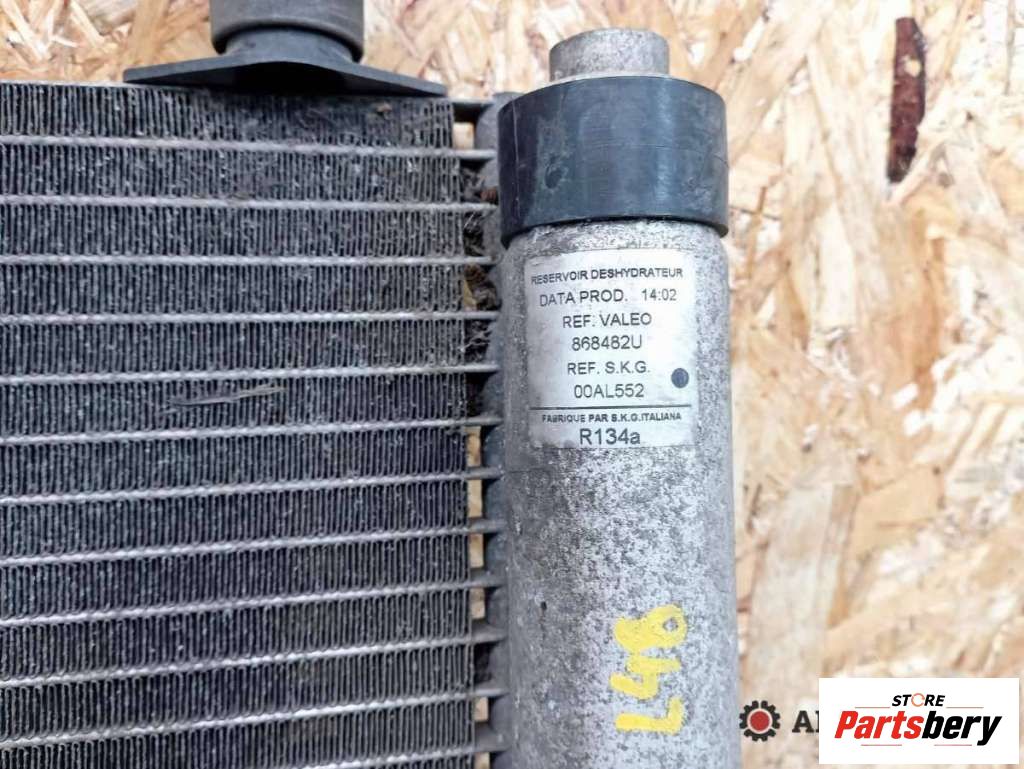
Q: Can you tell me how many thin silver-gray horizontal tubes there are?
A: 12